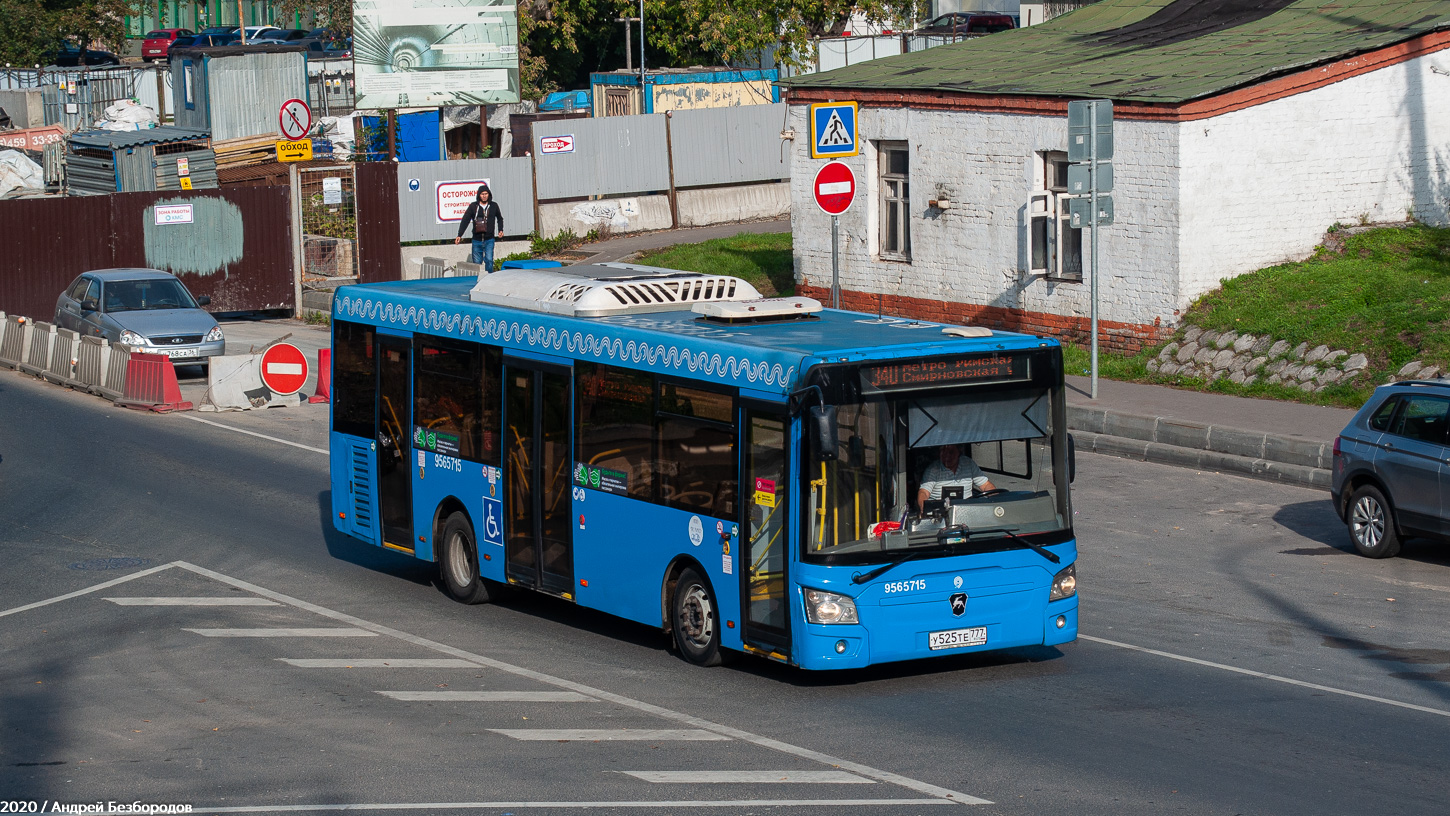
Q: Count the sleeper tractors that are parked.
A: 0